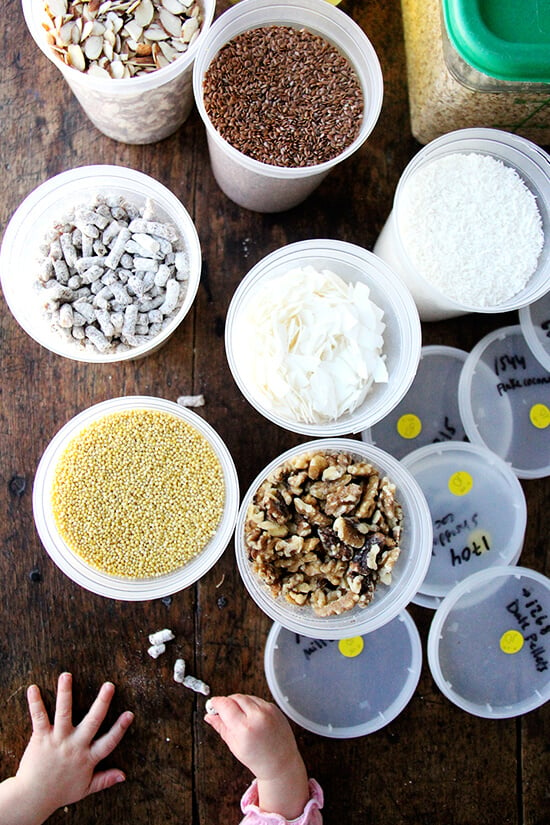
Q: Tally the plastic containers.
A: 8